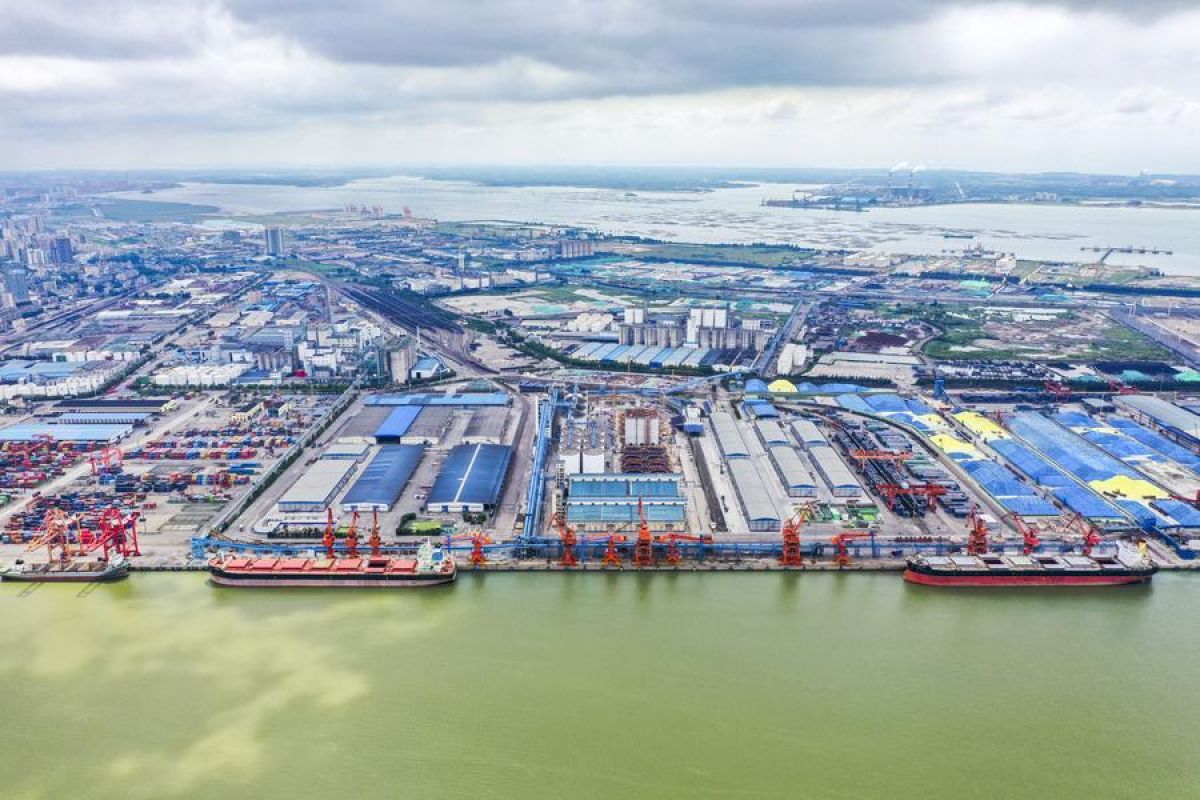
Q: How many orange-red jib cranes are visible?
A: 13